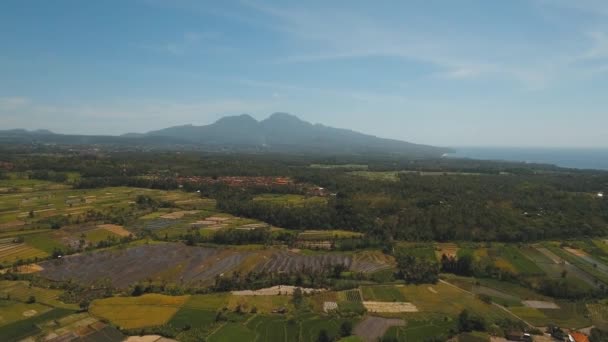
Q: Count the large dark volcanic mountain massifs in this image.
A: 1